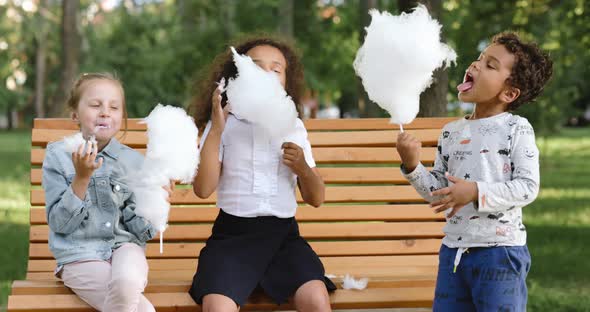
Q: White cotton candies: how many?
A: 3